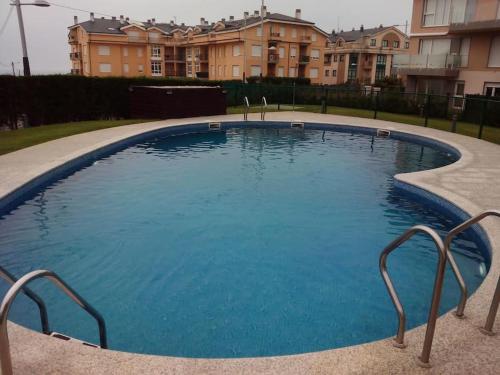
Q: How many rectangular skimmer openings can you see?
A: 3